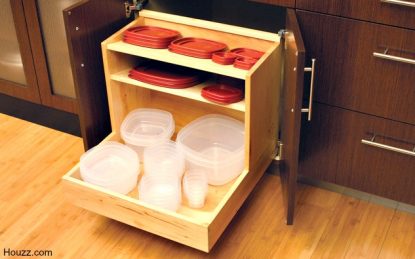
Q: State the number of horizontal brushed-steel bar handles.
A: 3